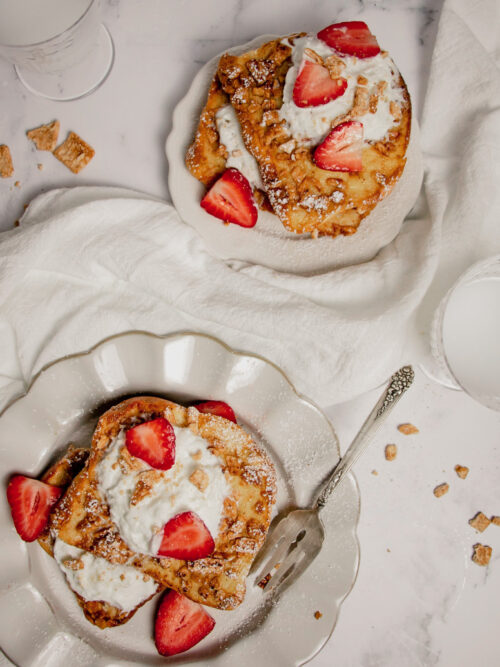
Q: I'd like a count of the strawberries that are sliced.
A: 9